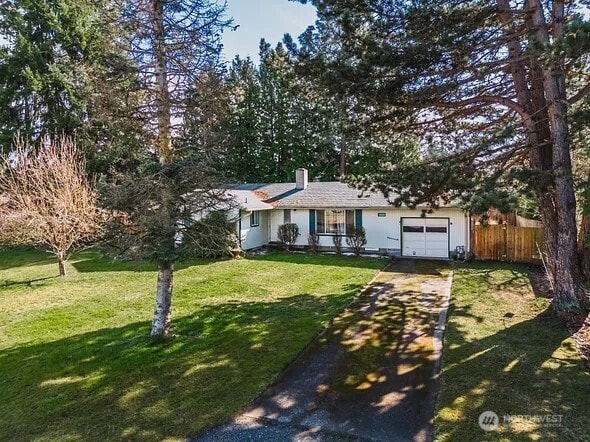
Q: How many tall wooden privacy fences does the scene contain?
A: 1